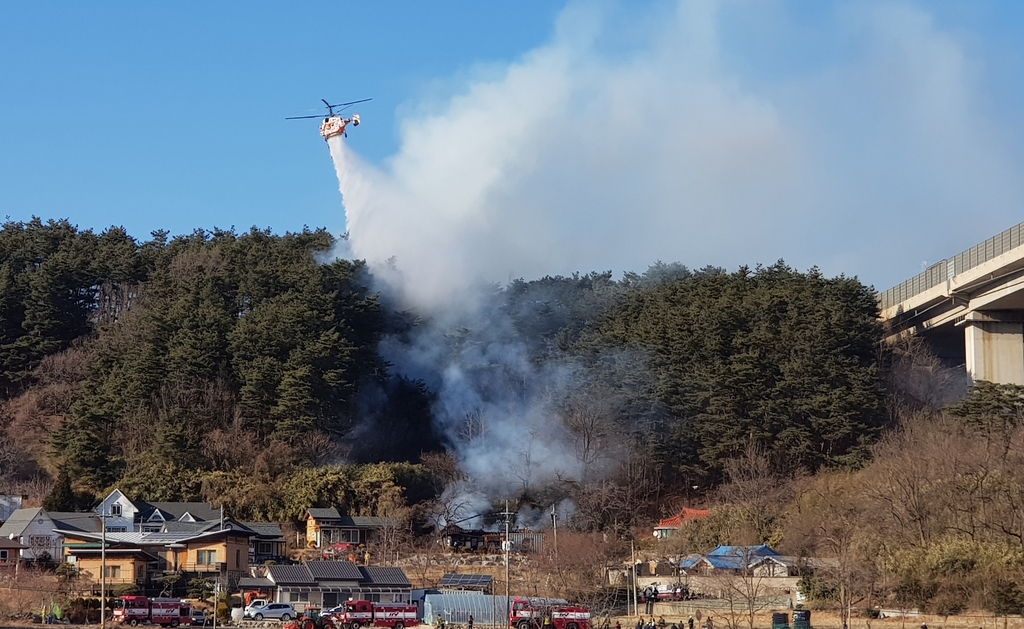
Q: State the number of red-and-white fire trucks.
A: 3